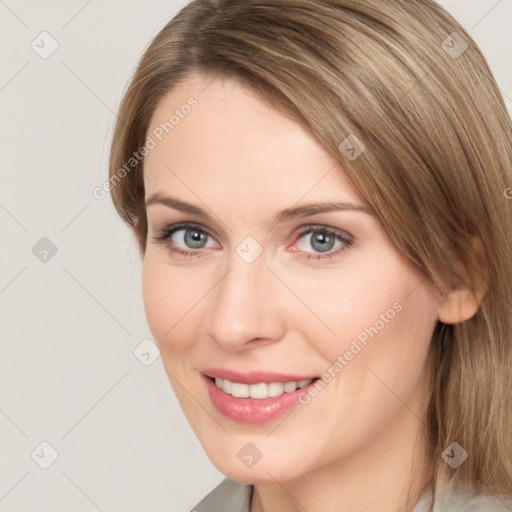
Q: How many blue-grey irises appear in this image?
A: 2